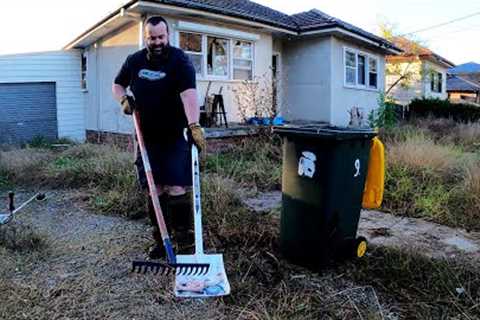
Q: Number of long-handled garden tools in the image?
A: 2